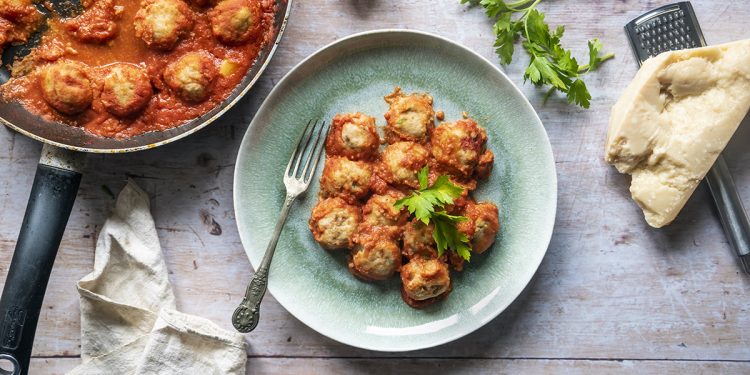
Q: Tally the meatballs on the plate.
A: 11